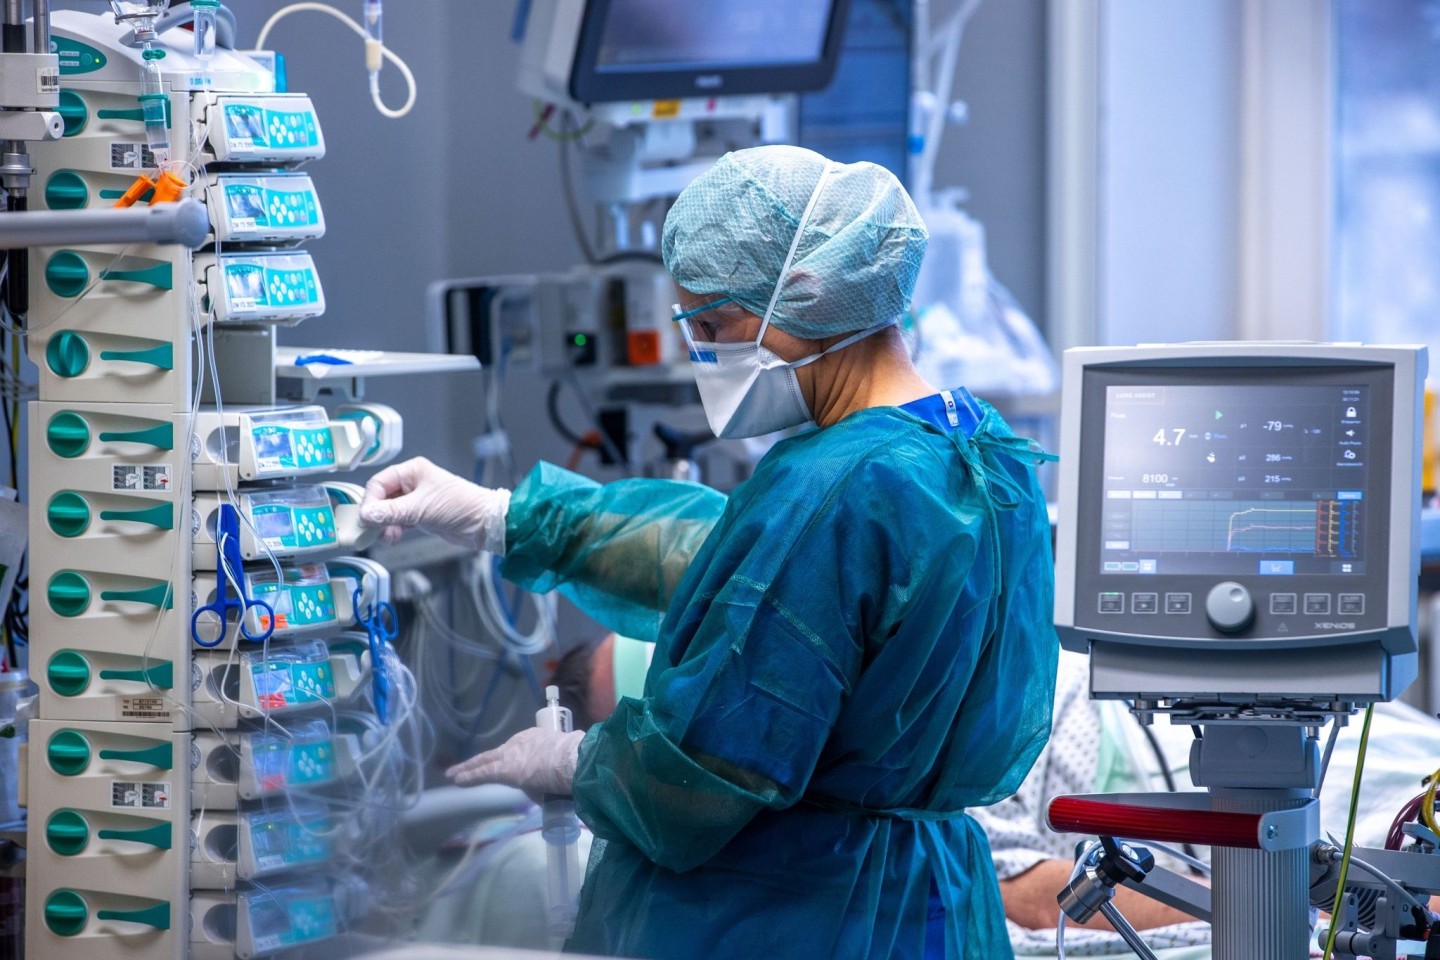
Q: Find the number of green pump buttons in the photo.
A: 11